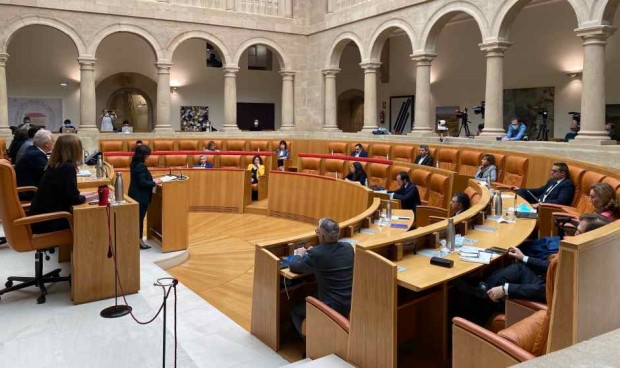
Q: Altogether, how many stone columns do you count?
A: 10